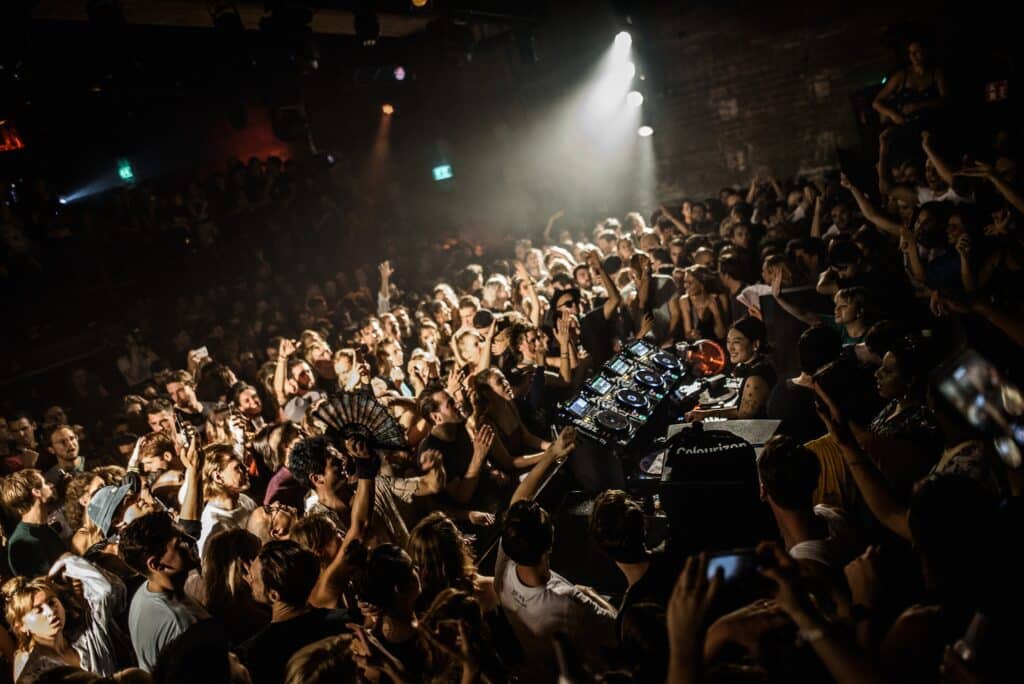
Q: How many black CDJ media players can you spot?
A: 4